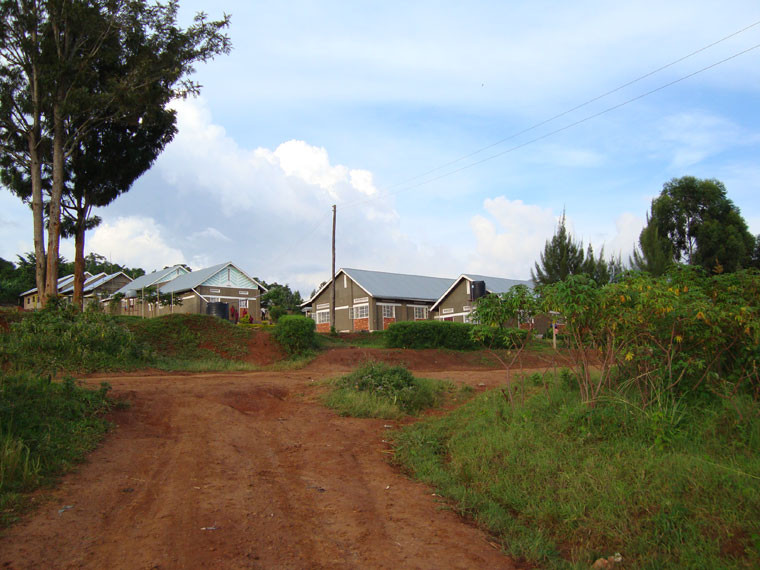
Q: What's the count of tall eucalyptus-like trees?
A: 3